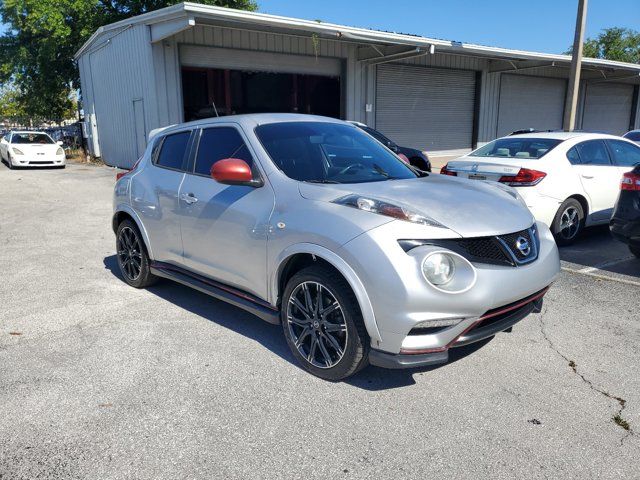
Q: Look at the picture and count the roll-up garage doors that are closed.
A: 3